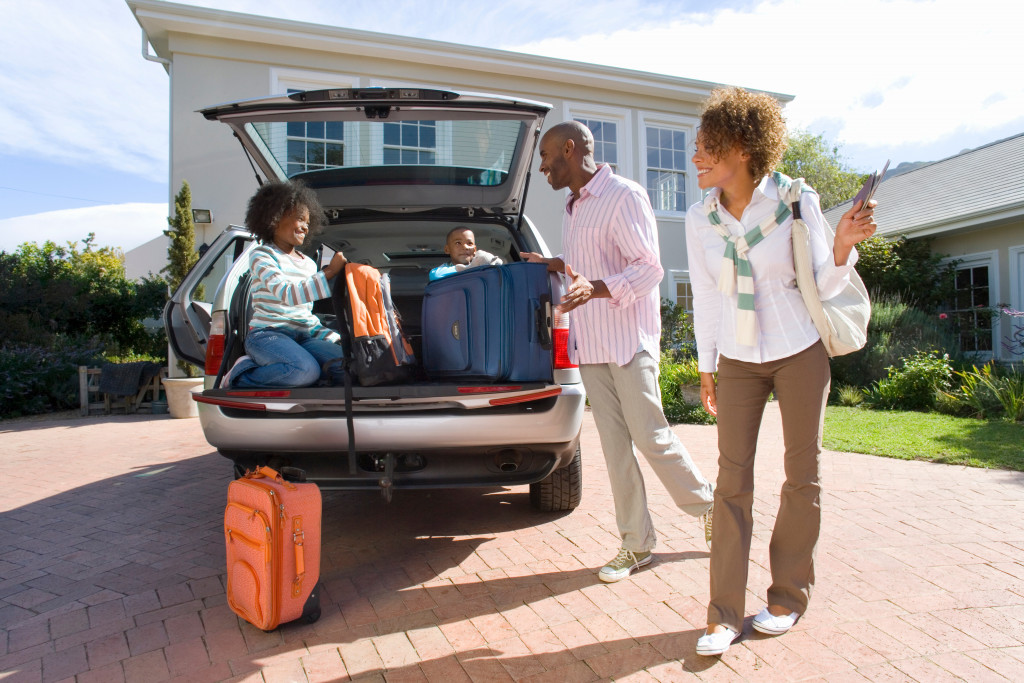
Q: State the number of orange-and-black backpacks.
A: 1